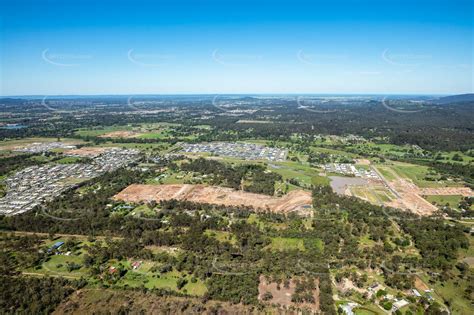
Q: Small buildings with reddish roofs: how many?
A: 2